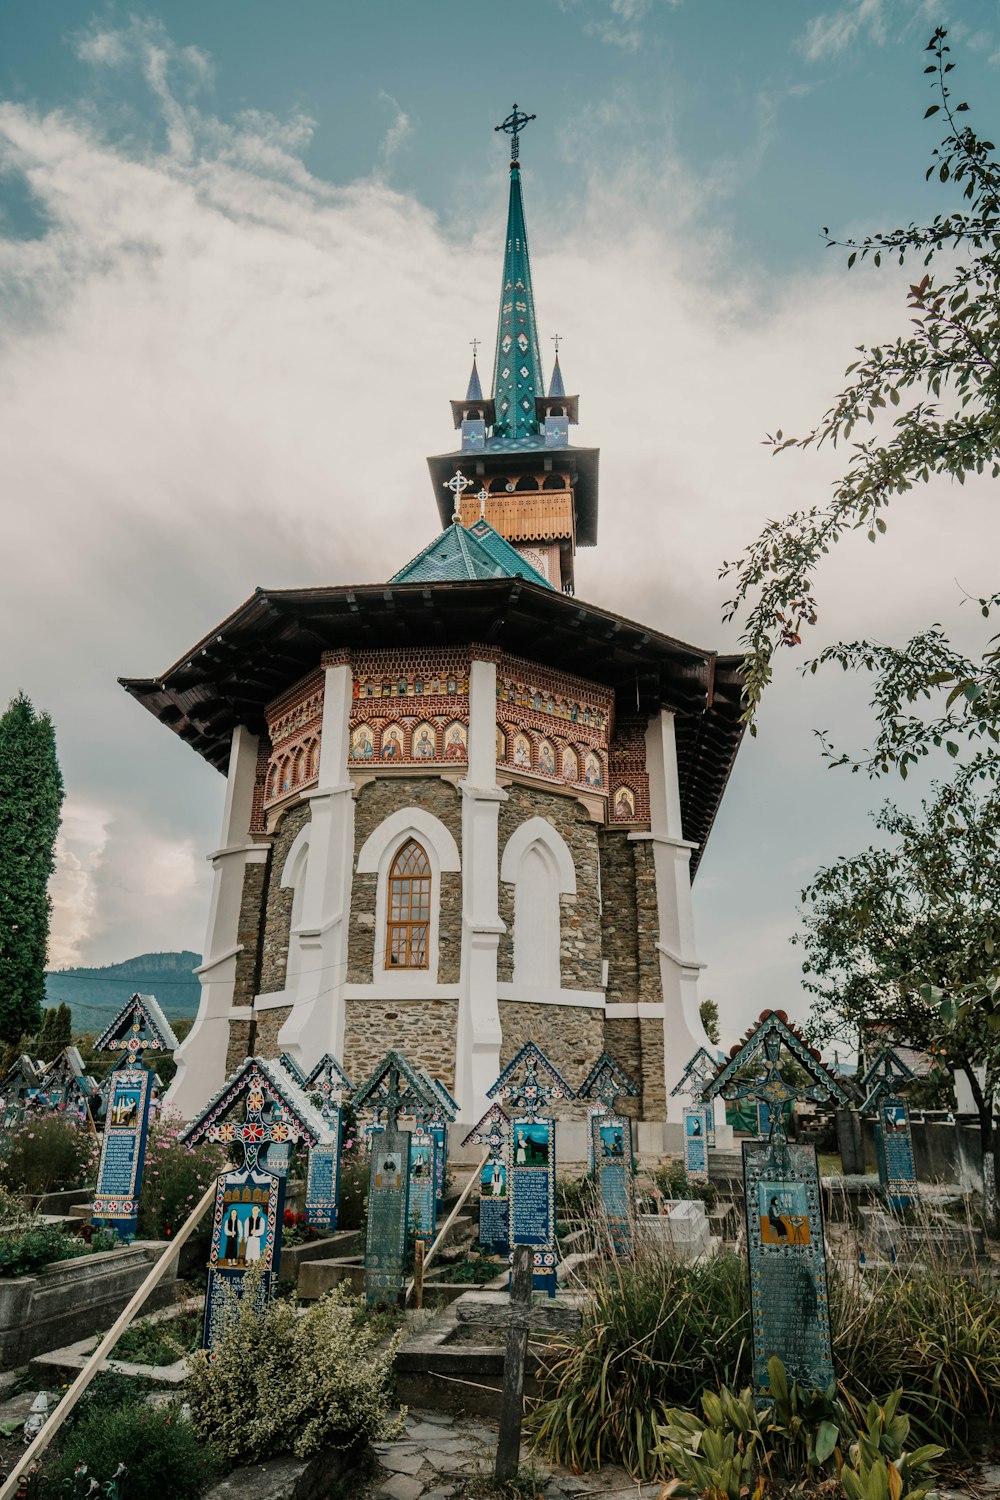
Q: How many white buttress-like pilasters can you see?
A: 4